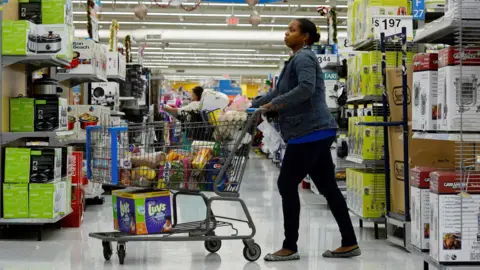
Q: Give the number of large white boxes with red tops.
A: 4